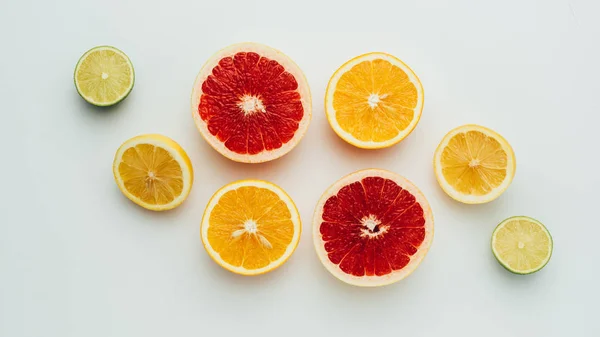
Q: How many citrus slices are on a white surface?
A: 8